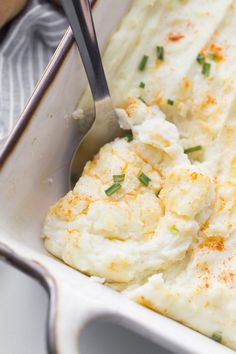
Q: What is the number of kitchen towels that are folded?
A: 1